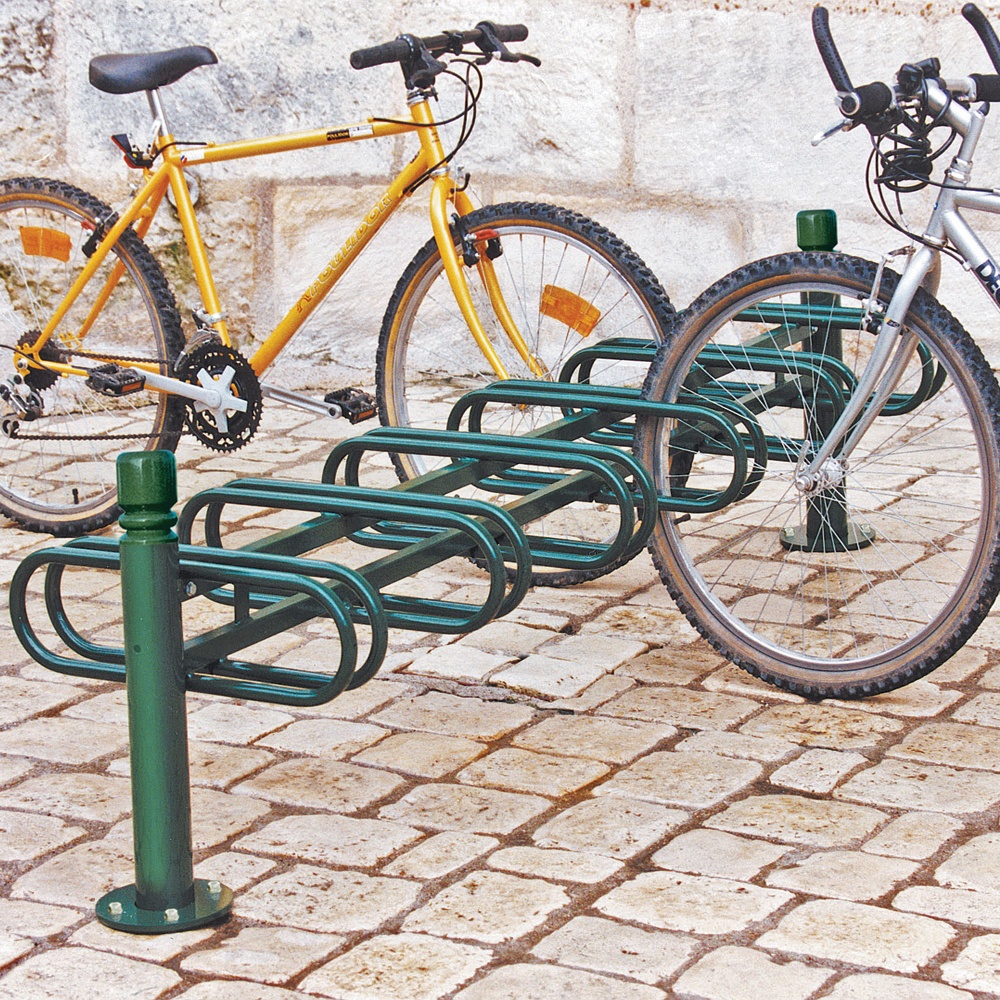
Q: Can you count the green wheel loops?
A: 12